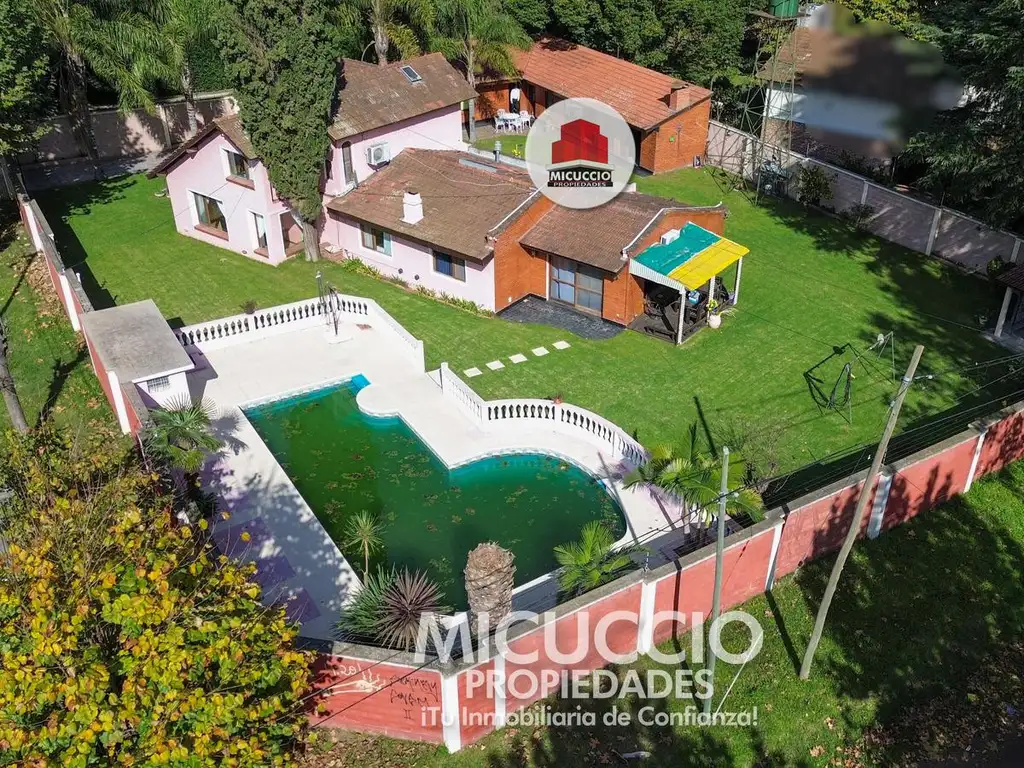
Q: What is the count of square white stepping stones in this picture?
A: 5